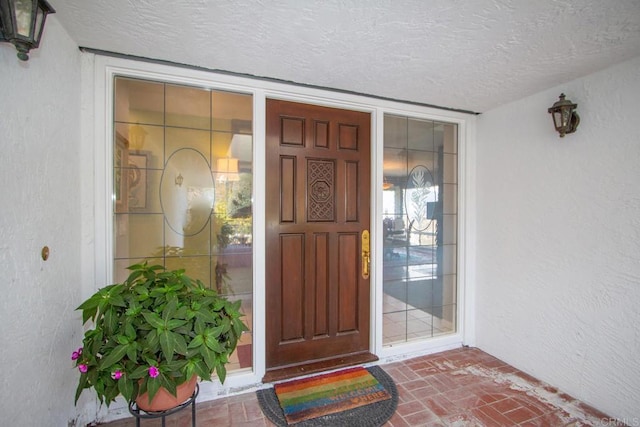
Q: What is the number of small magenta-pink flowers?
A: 4